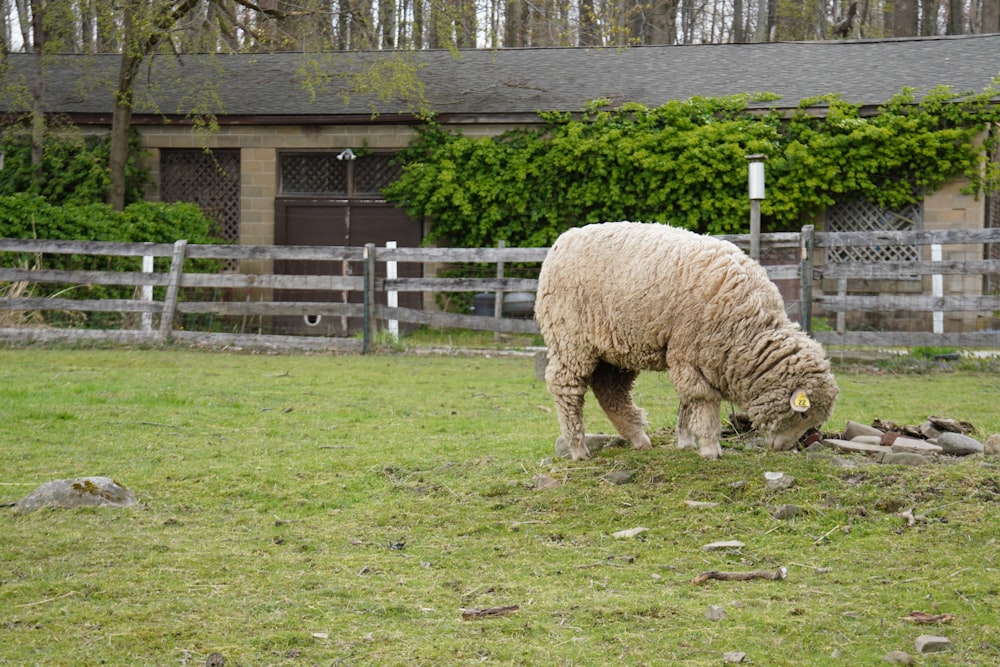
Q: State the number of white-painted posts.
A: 3